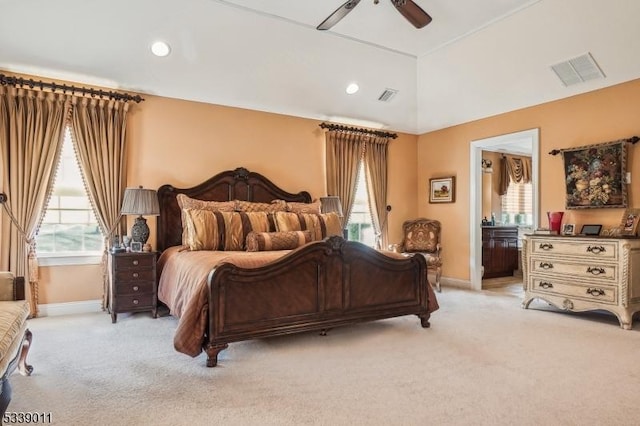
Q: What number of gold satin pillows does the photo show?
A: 2